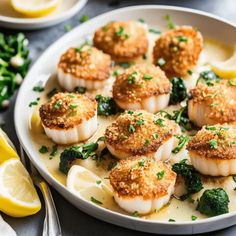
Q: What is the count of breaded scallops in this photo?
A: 9